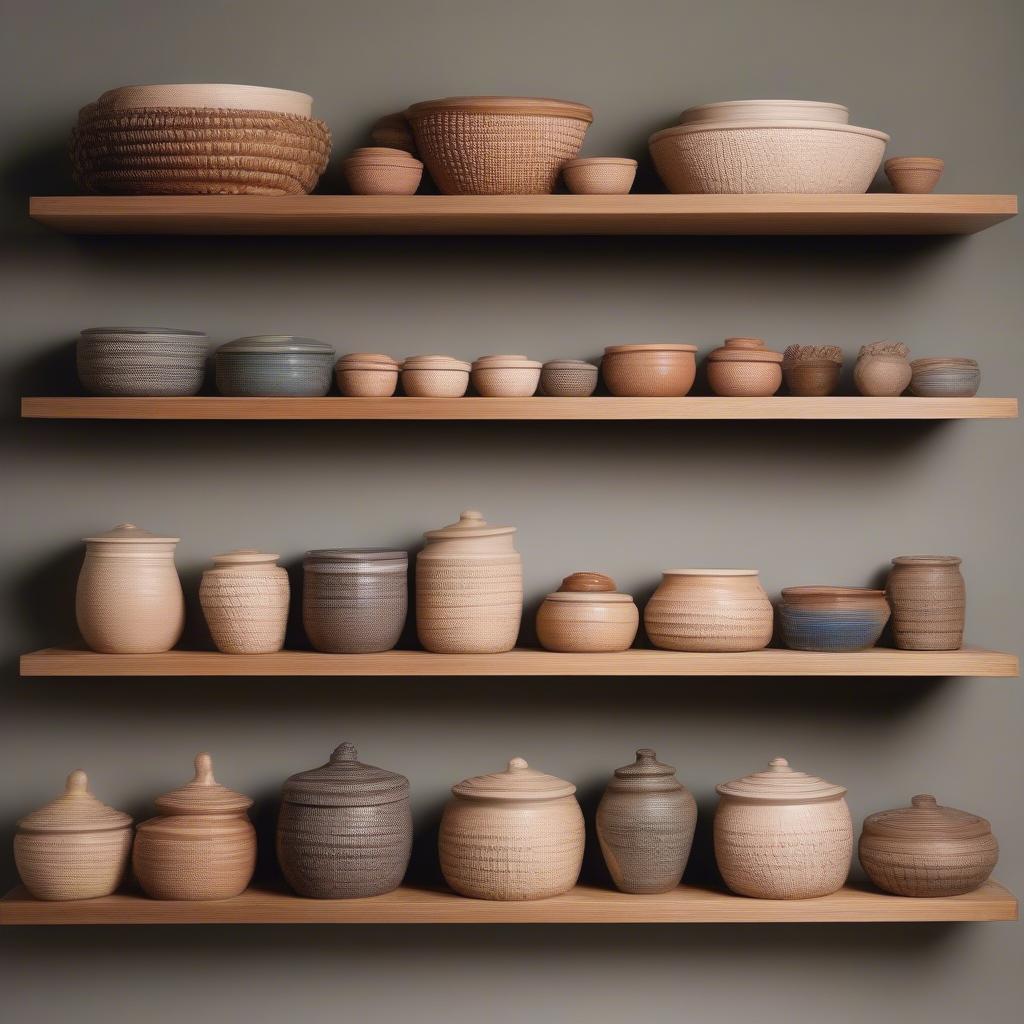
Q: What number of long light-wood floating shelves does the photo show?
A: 4